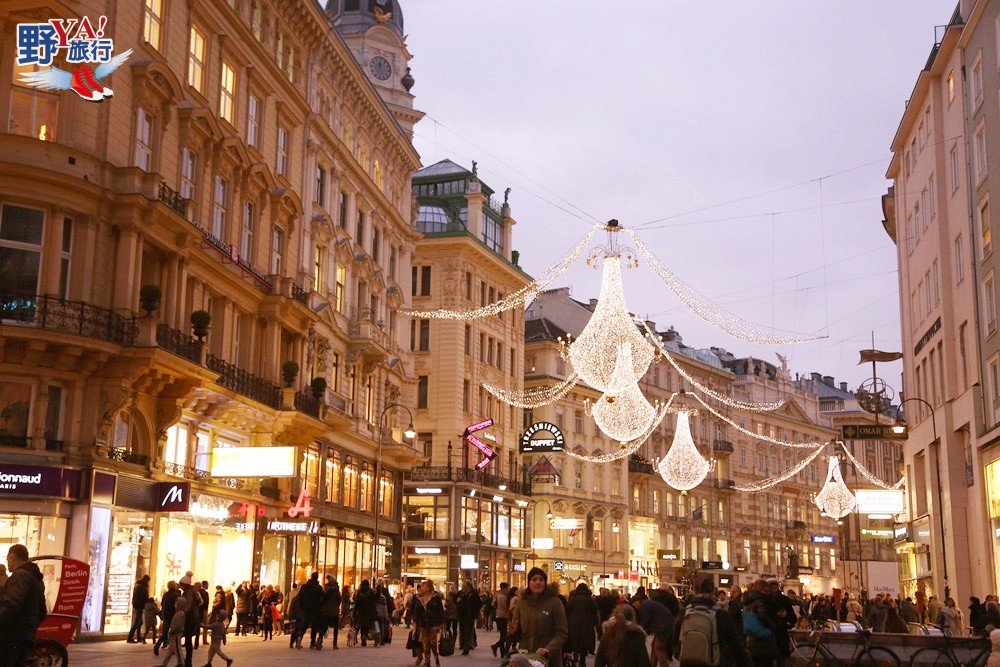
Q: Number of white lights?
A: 4